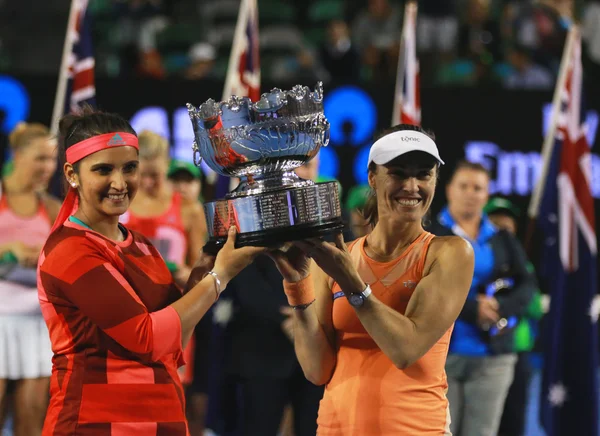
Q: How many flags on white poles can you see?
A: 4